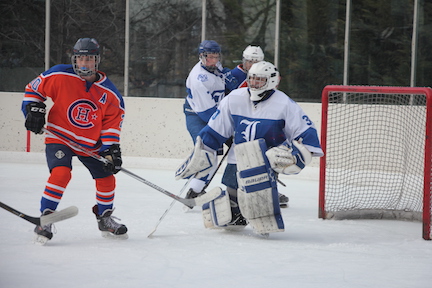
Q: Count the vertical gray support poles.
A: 6